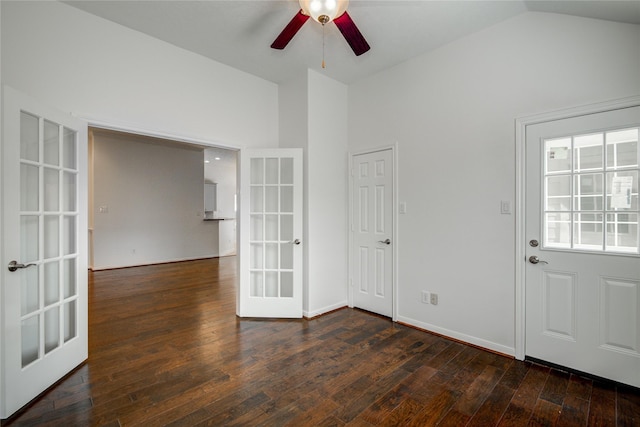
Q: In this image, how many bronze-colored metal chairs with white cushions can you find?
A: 0